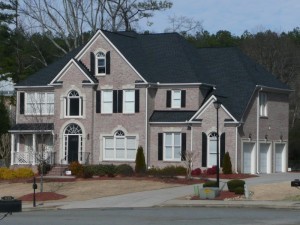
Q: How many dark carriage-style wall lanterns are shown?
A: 5